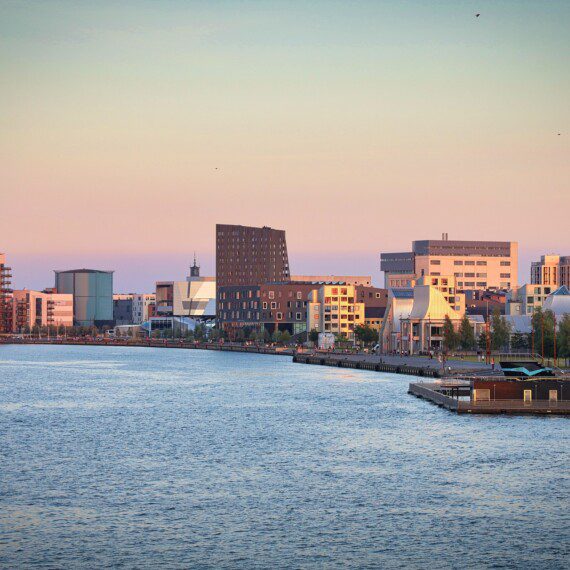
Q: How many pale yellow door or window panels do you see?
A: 3